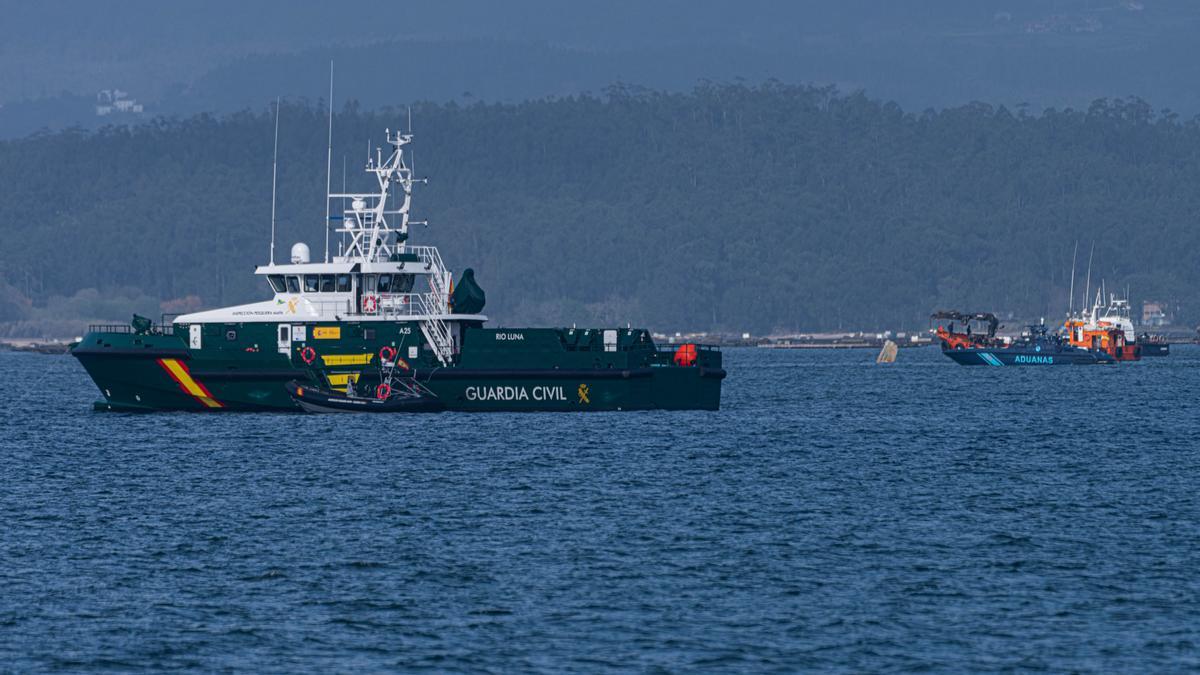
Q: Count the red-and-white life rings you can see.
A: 4